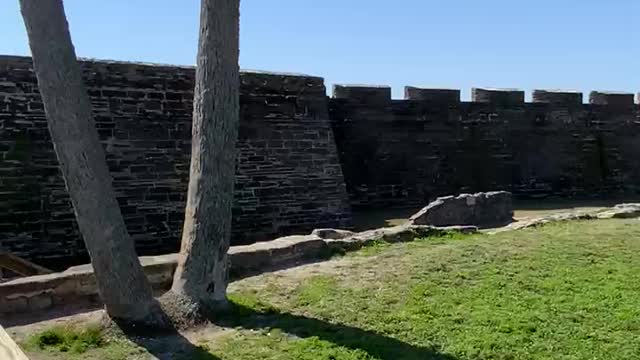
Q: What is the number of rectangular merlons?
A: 5